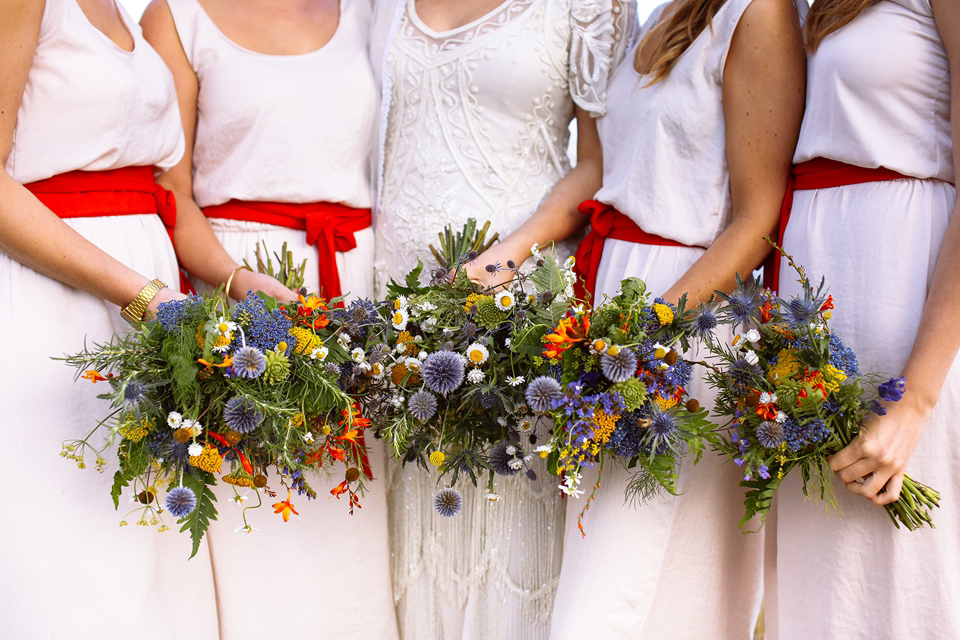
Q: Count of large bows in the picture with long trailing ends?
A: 2